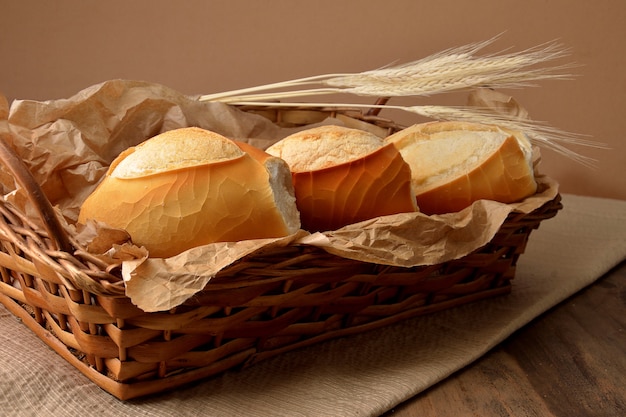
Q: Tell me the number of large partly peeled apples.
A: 0